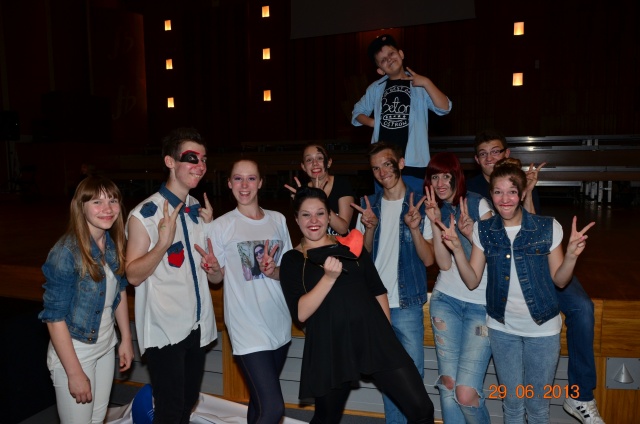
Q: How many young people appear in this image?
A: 10